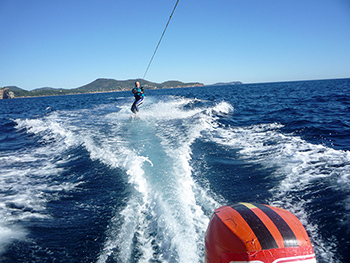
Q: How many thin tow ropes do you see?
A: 1